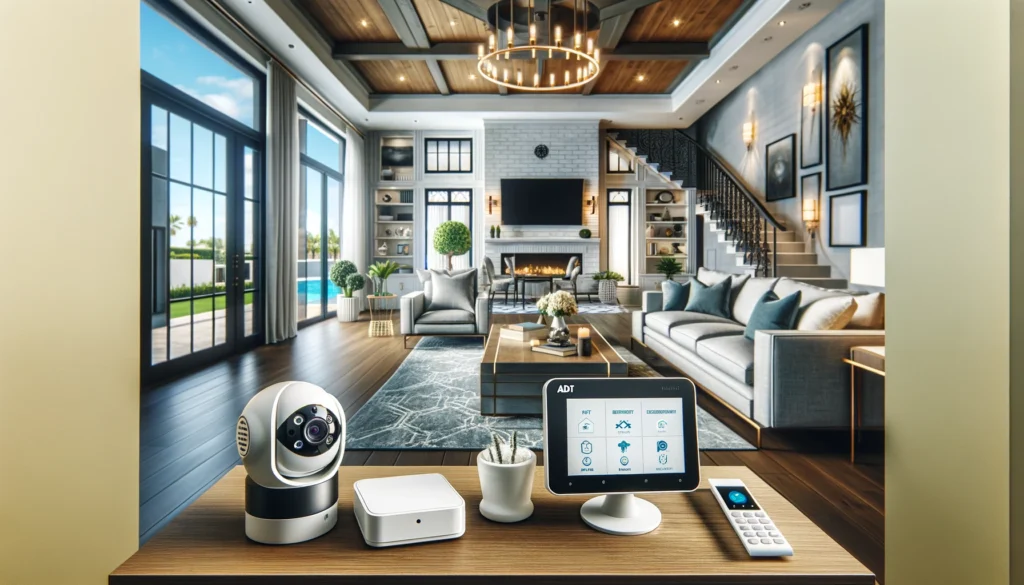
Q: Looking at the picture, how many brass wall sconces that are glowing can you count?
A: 5